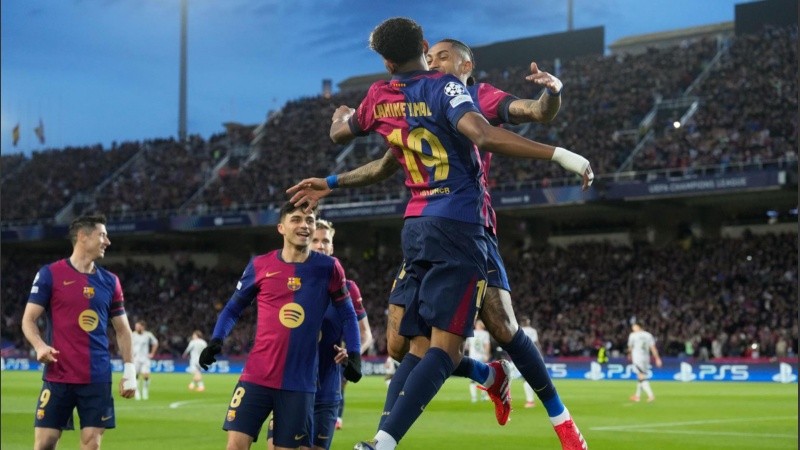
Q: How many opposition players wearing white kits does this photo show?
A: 5